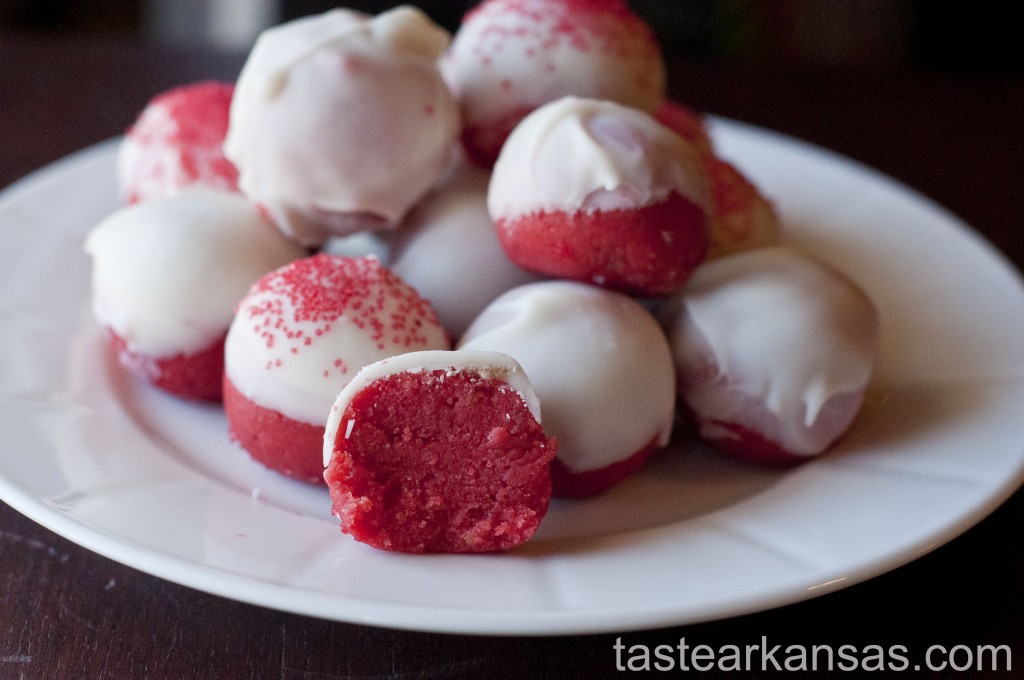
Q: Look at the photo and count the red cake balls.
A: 12